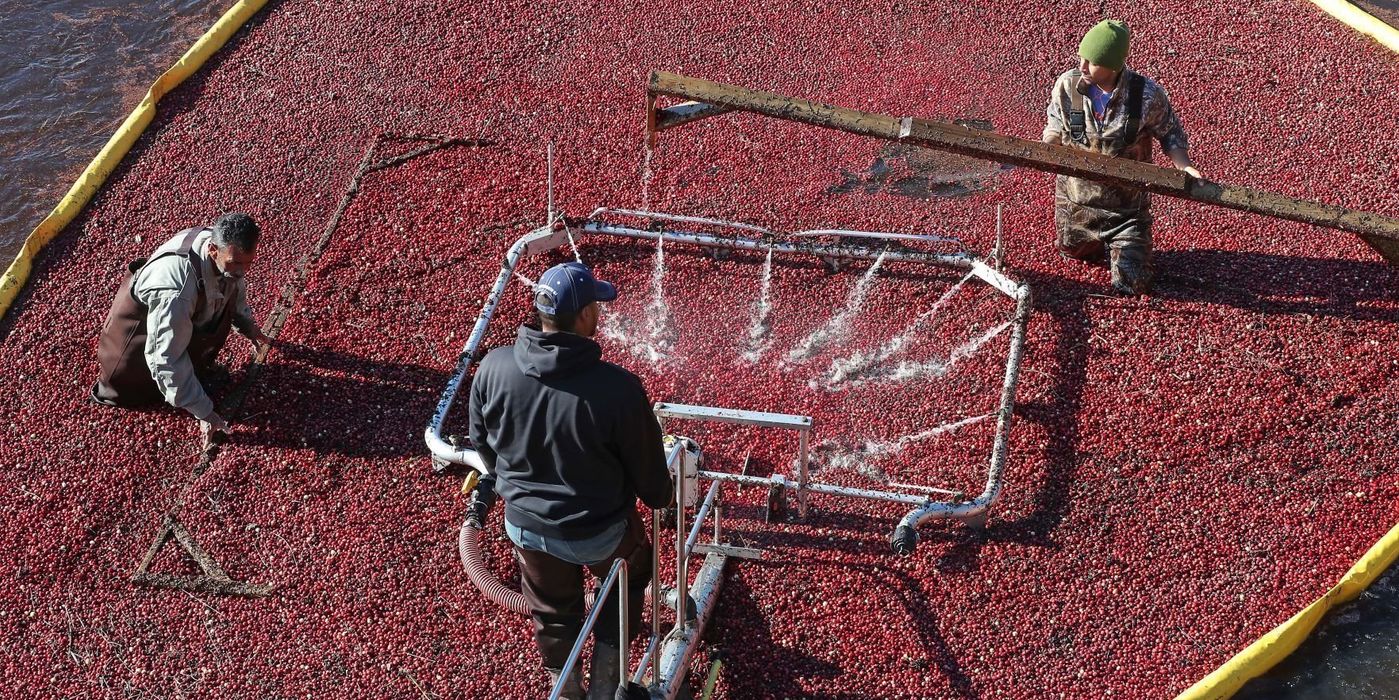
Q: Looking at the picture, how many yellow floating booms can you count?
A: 3